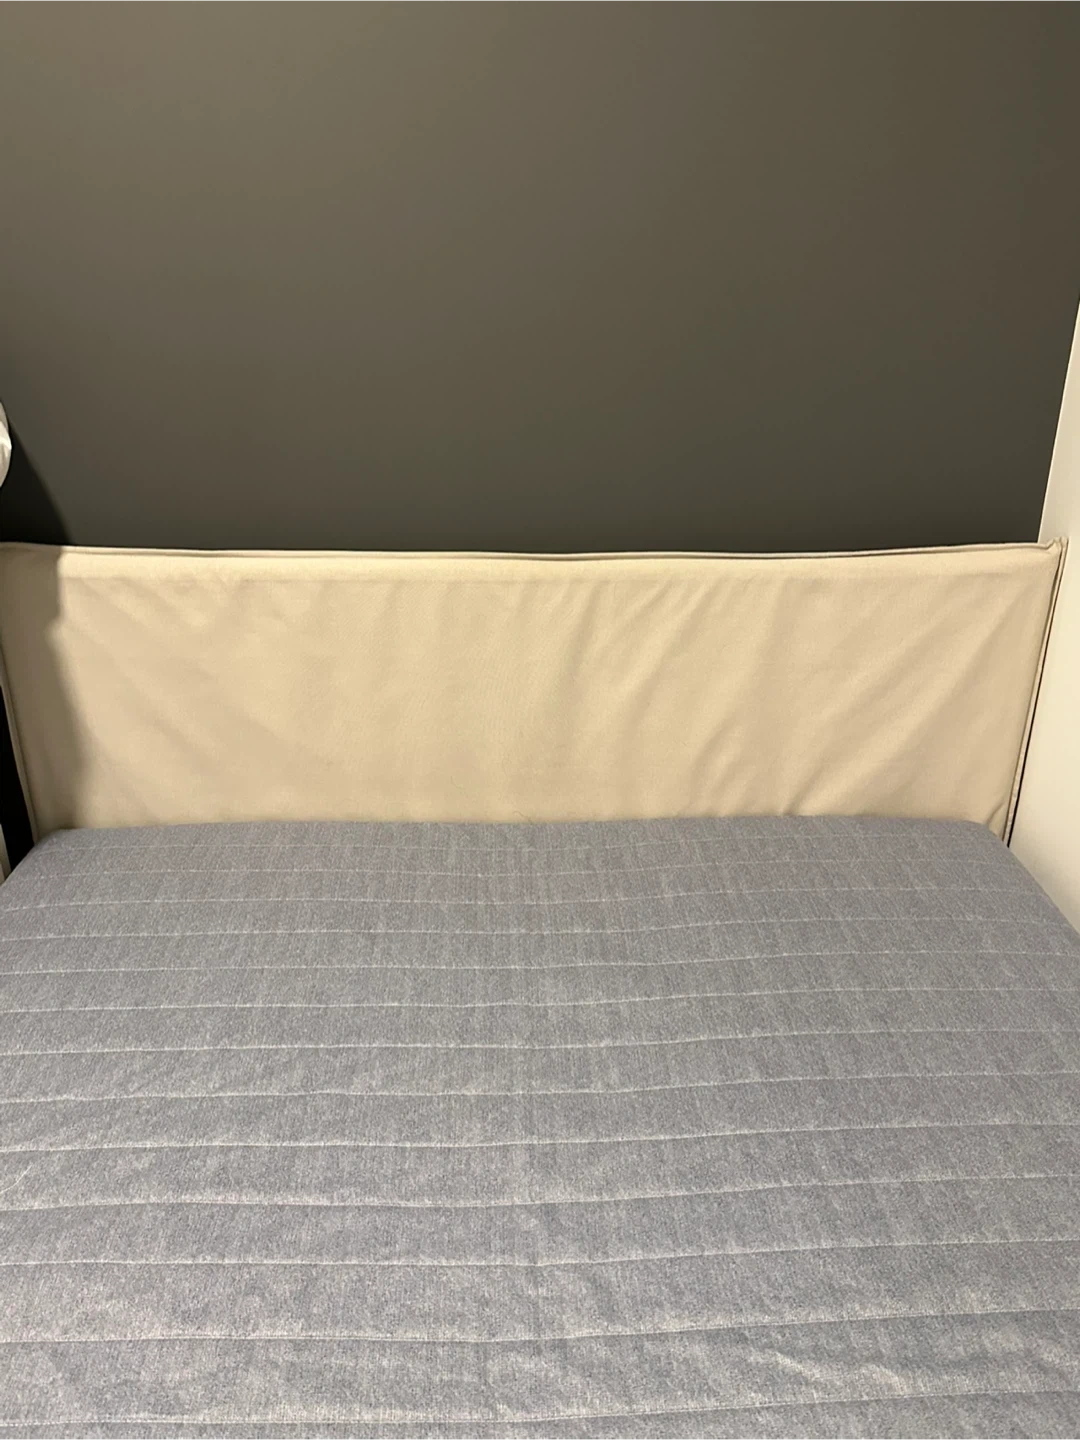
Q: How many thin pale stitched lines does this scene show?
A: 13